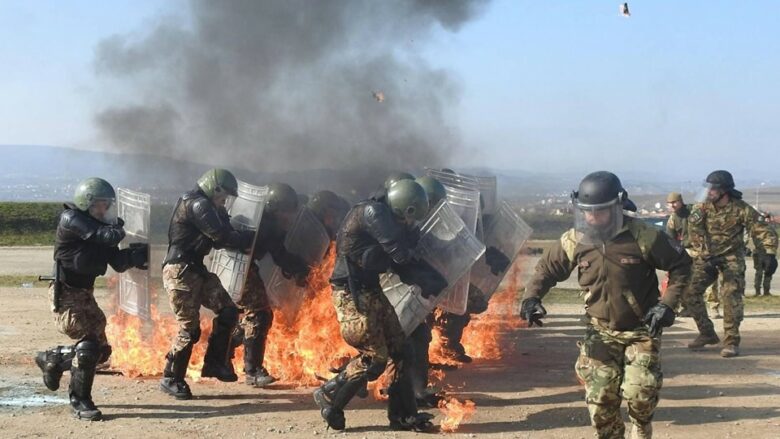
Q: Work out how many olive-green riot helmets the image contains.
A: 7